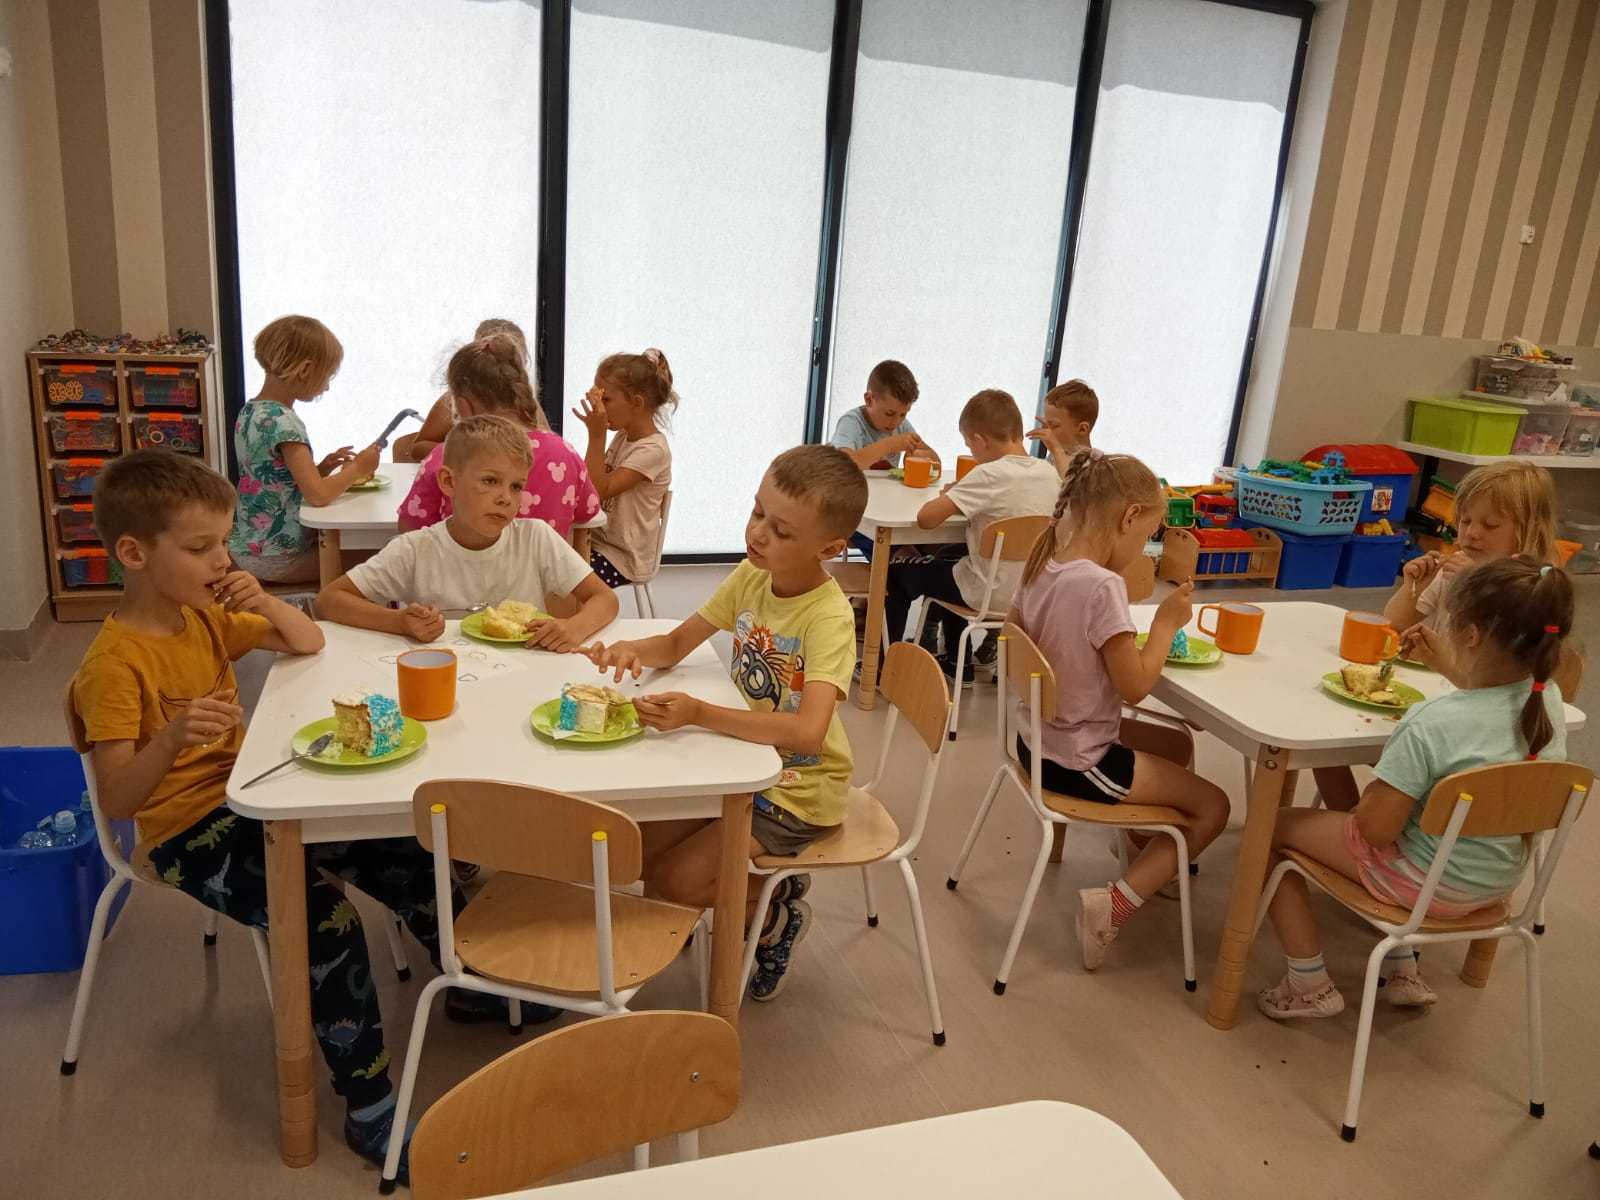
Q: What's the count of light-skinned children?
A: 13